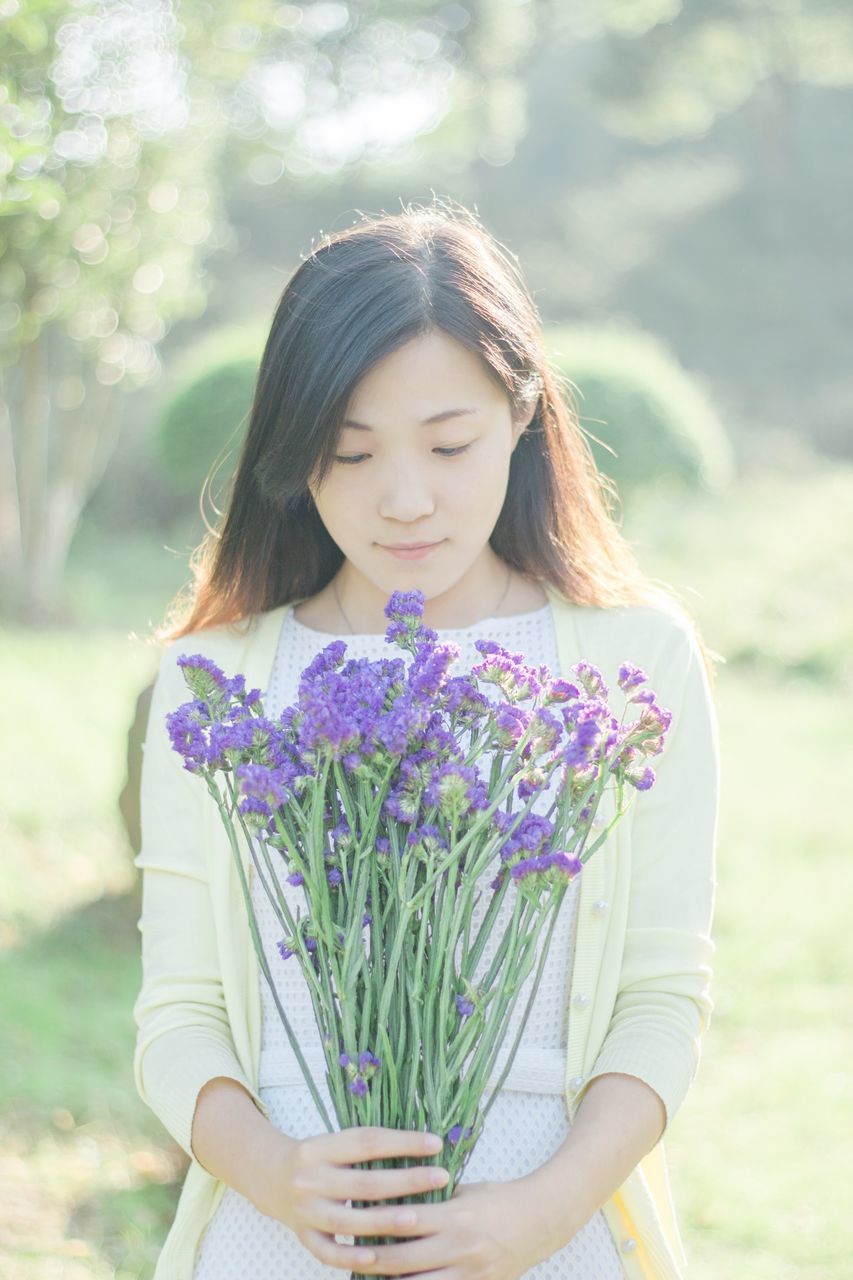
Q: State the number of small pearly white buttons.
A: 5